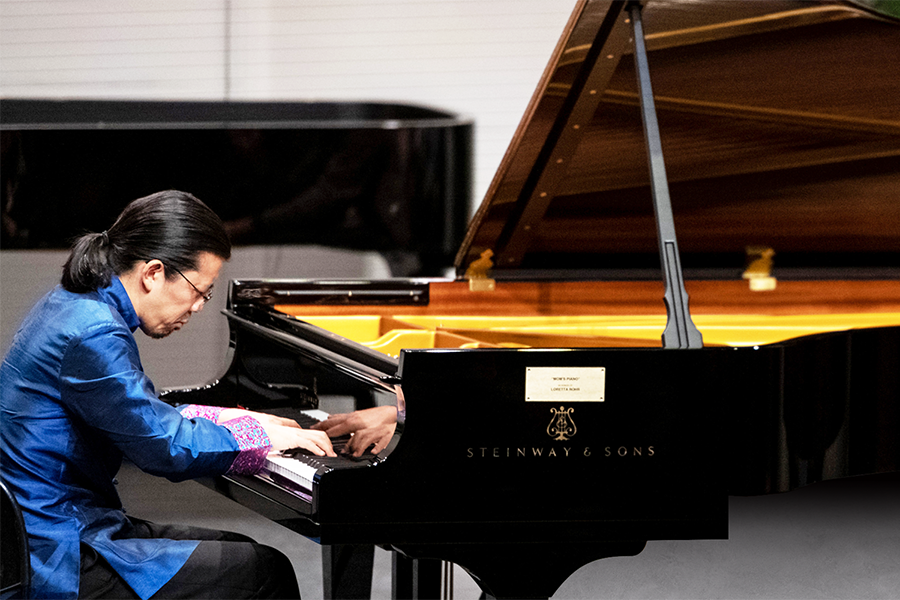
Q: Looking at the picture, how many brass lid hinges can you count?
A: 2